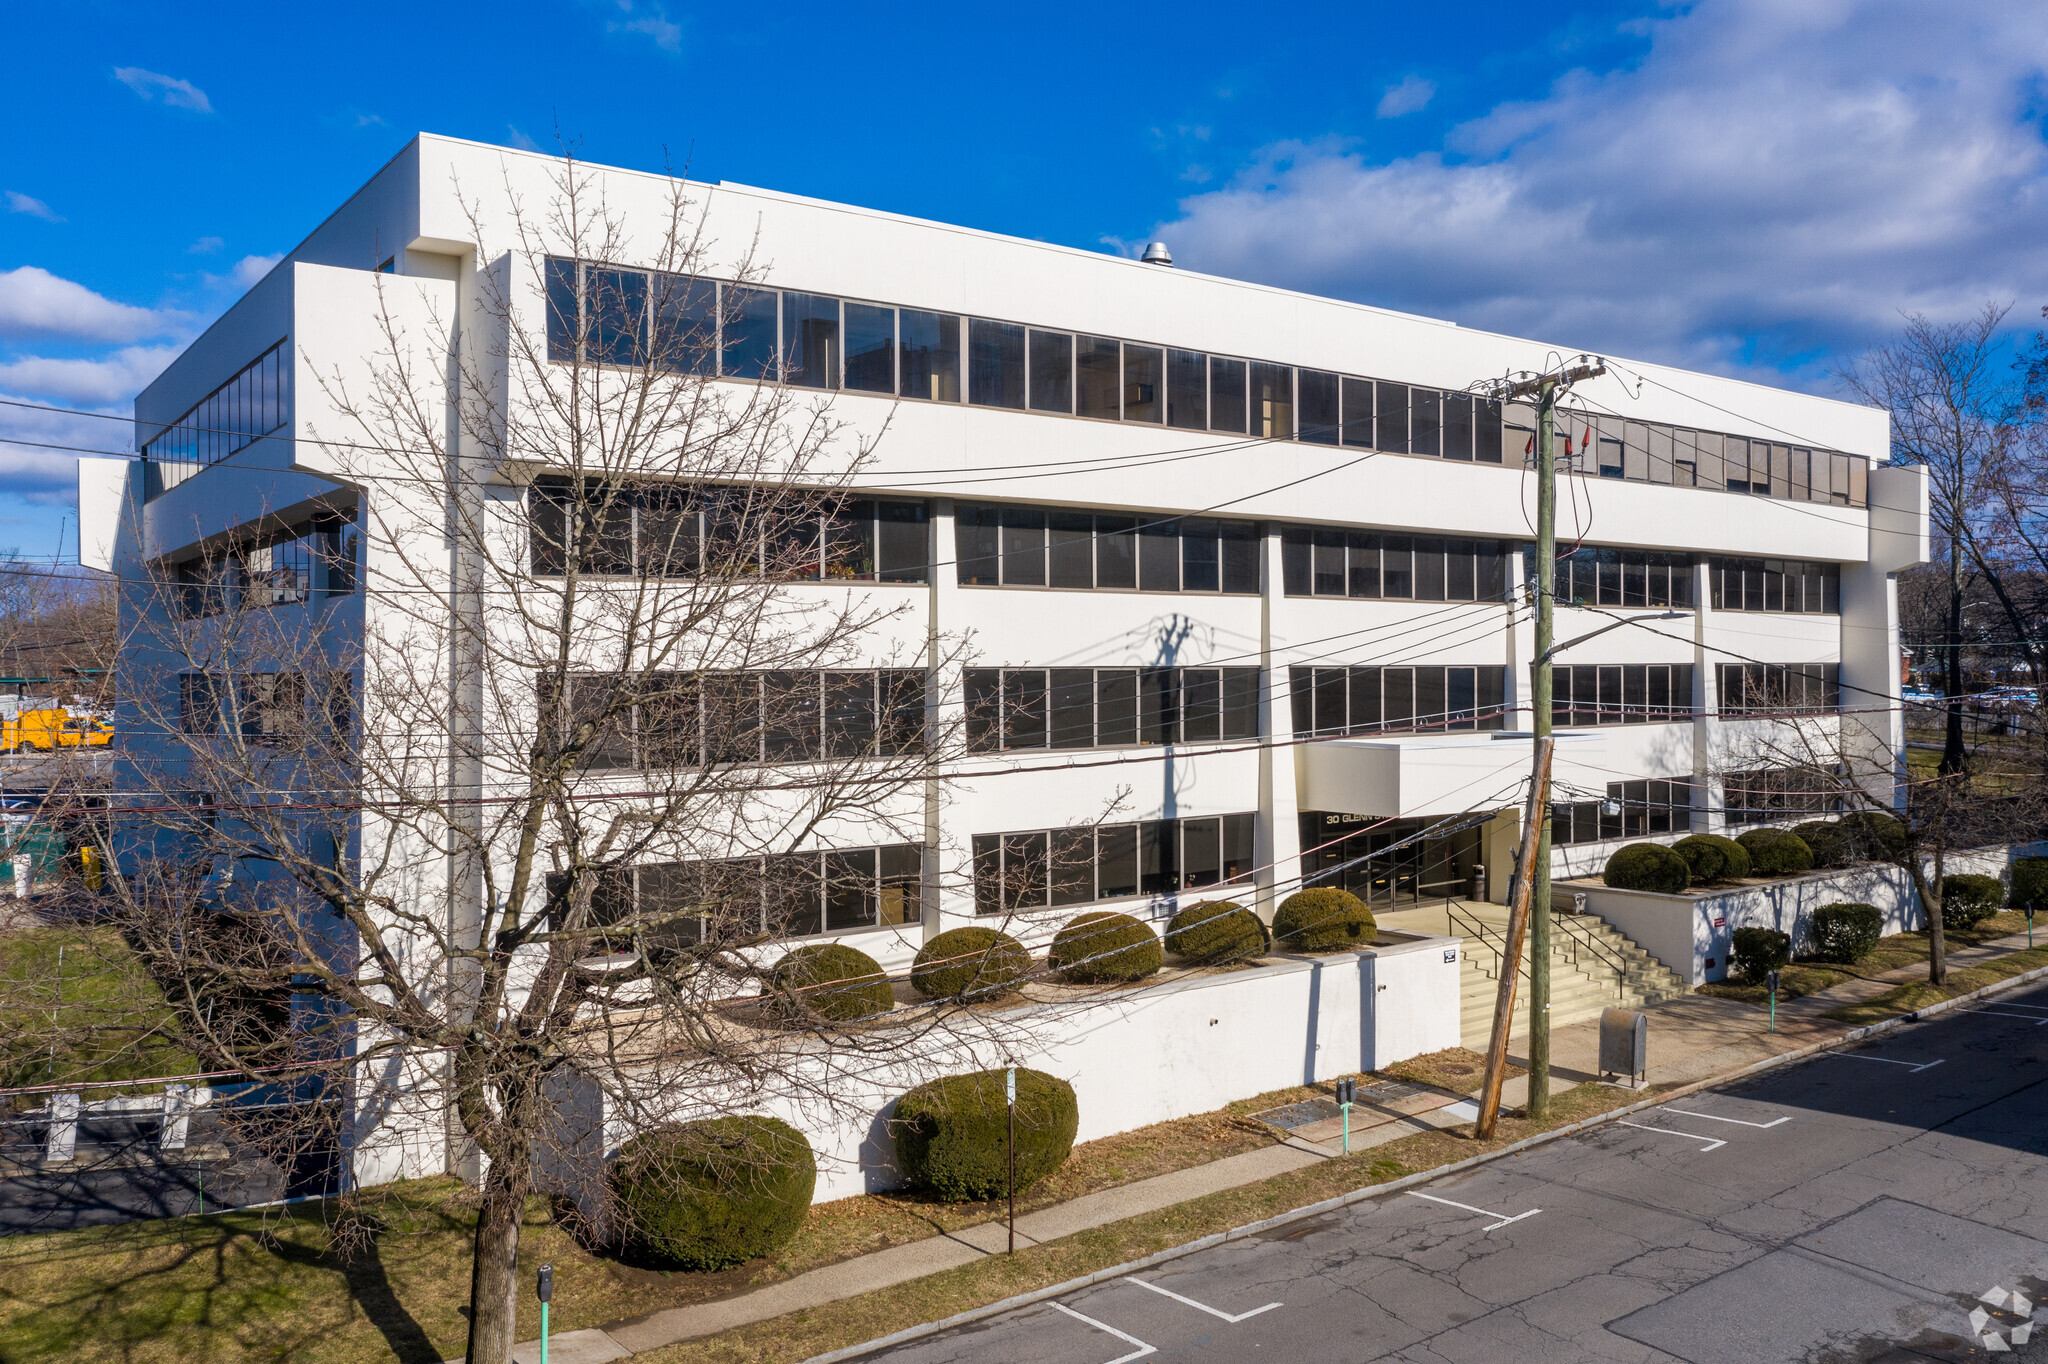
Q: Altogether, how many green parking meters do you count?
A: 4